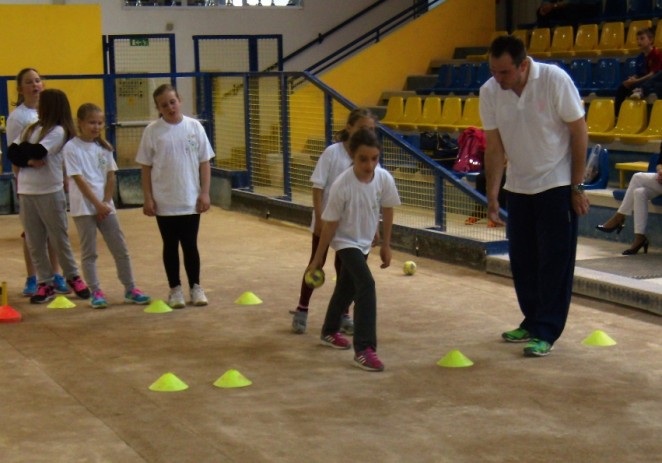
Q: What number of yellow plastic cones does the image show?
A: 7